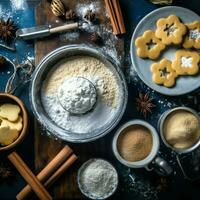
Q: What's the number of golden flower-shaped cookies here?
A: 5